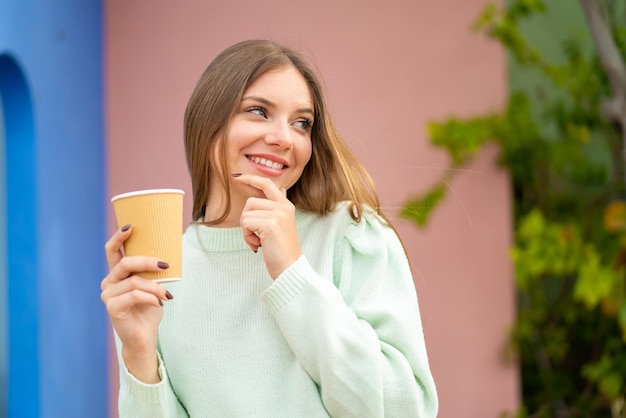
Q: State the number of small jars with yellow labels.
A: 0